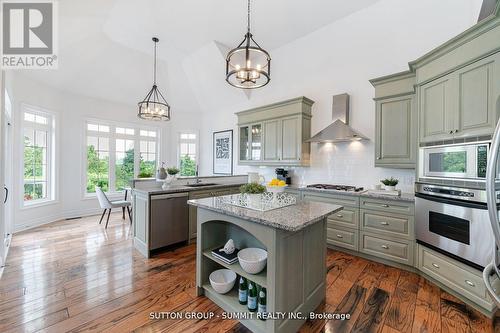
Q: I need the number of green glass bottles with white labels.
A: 3